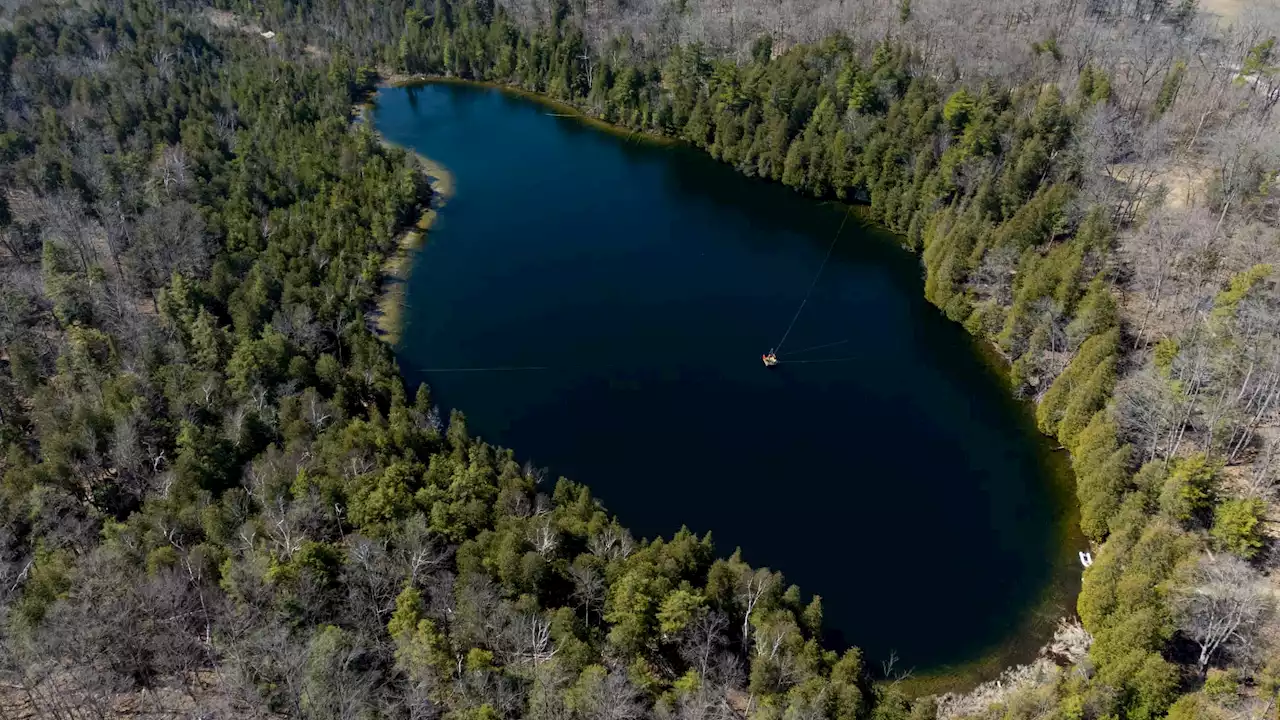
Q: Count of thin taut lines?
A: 4